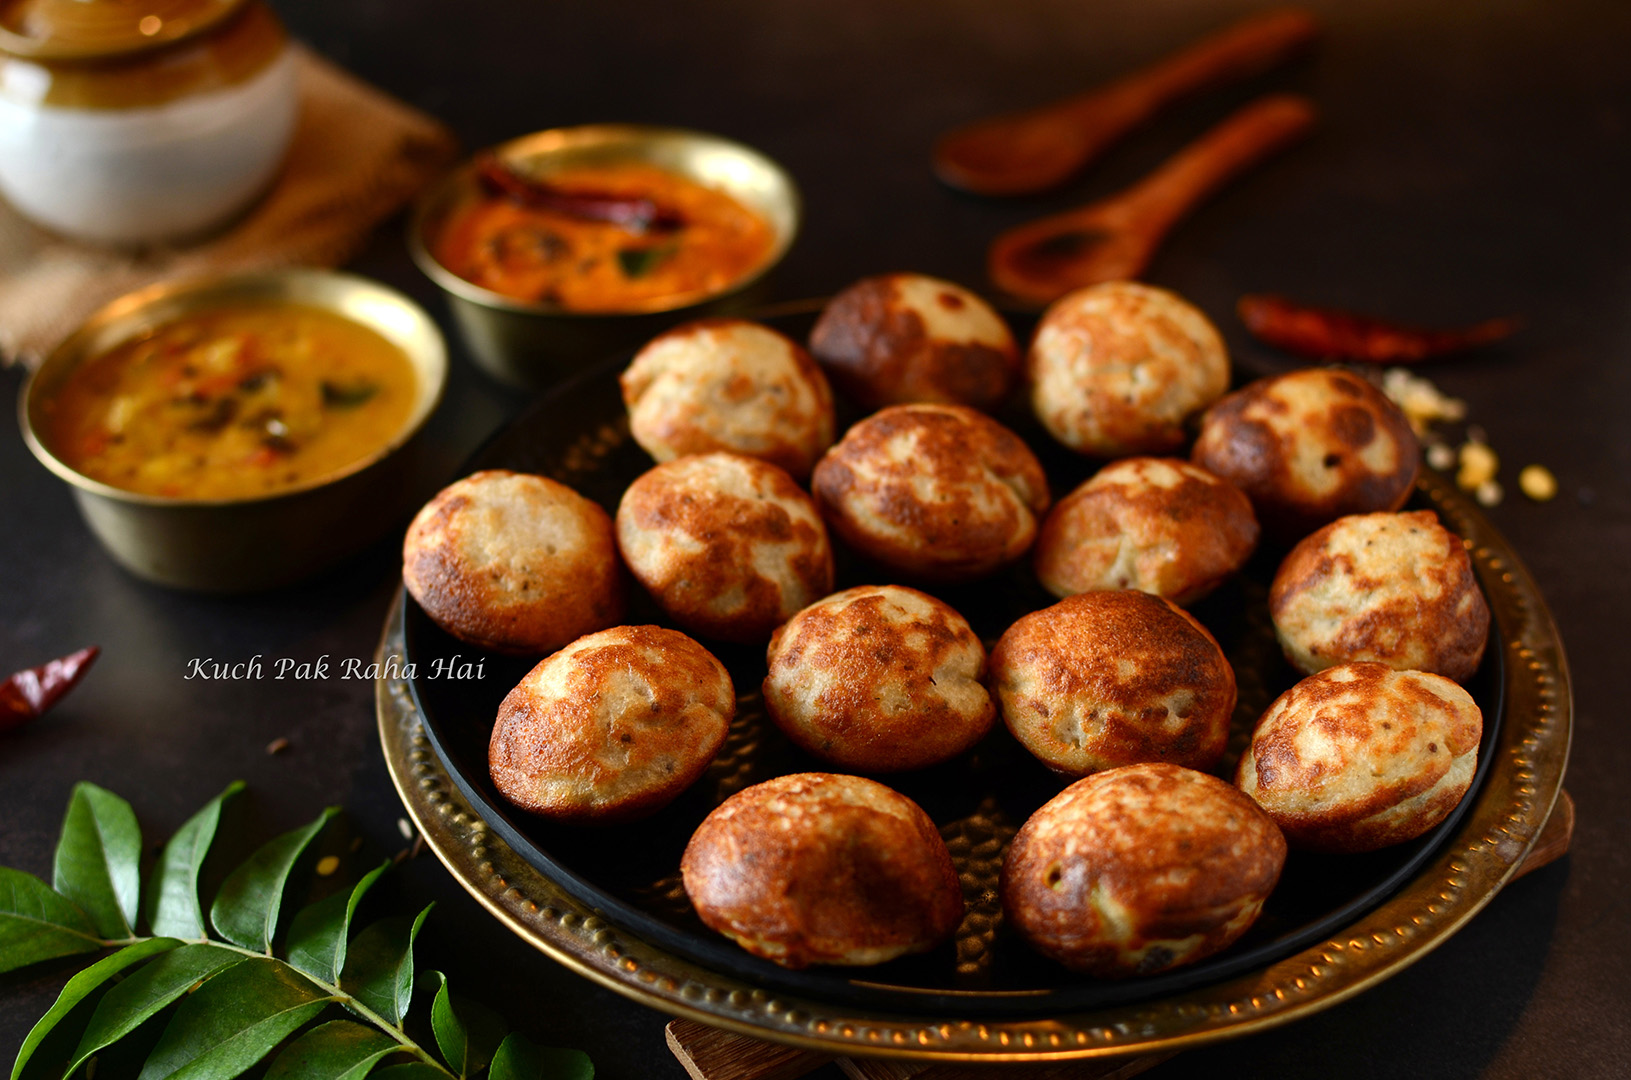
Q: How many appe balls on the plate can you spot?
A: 15